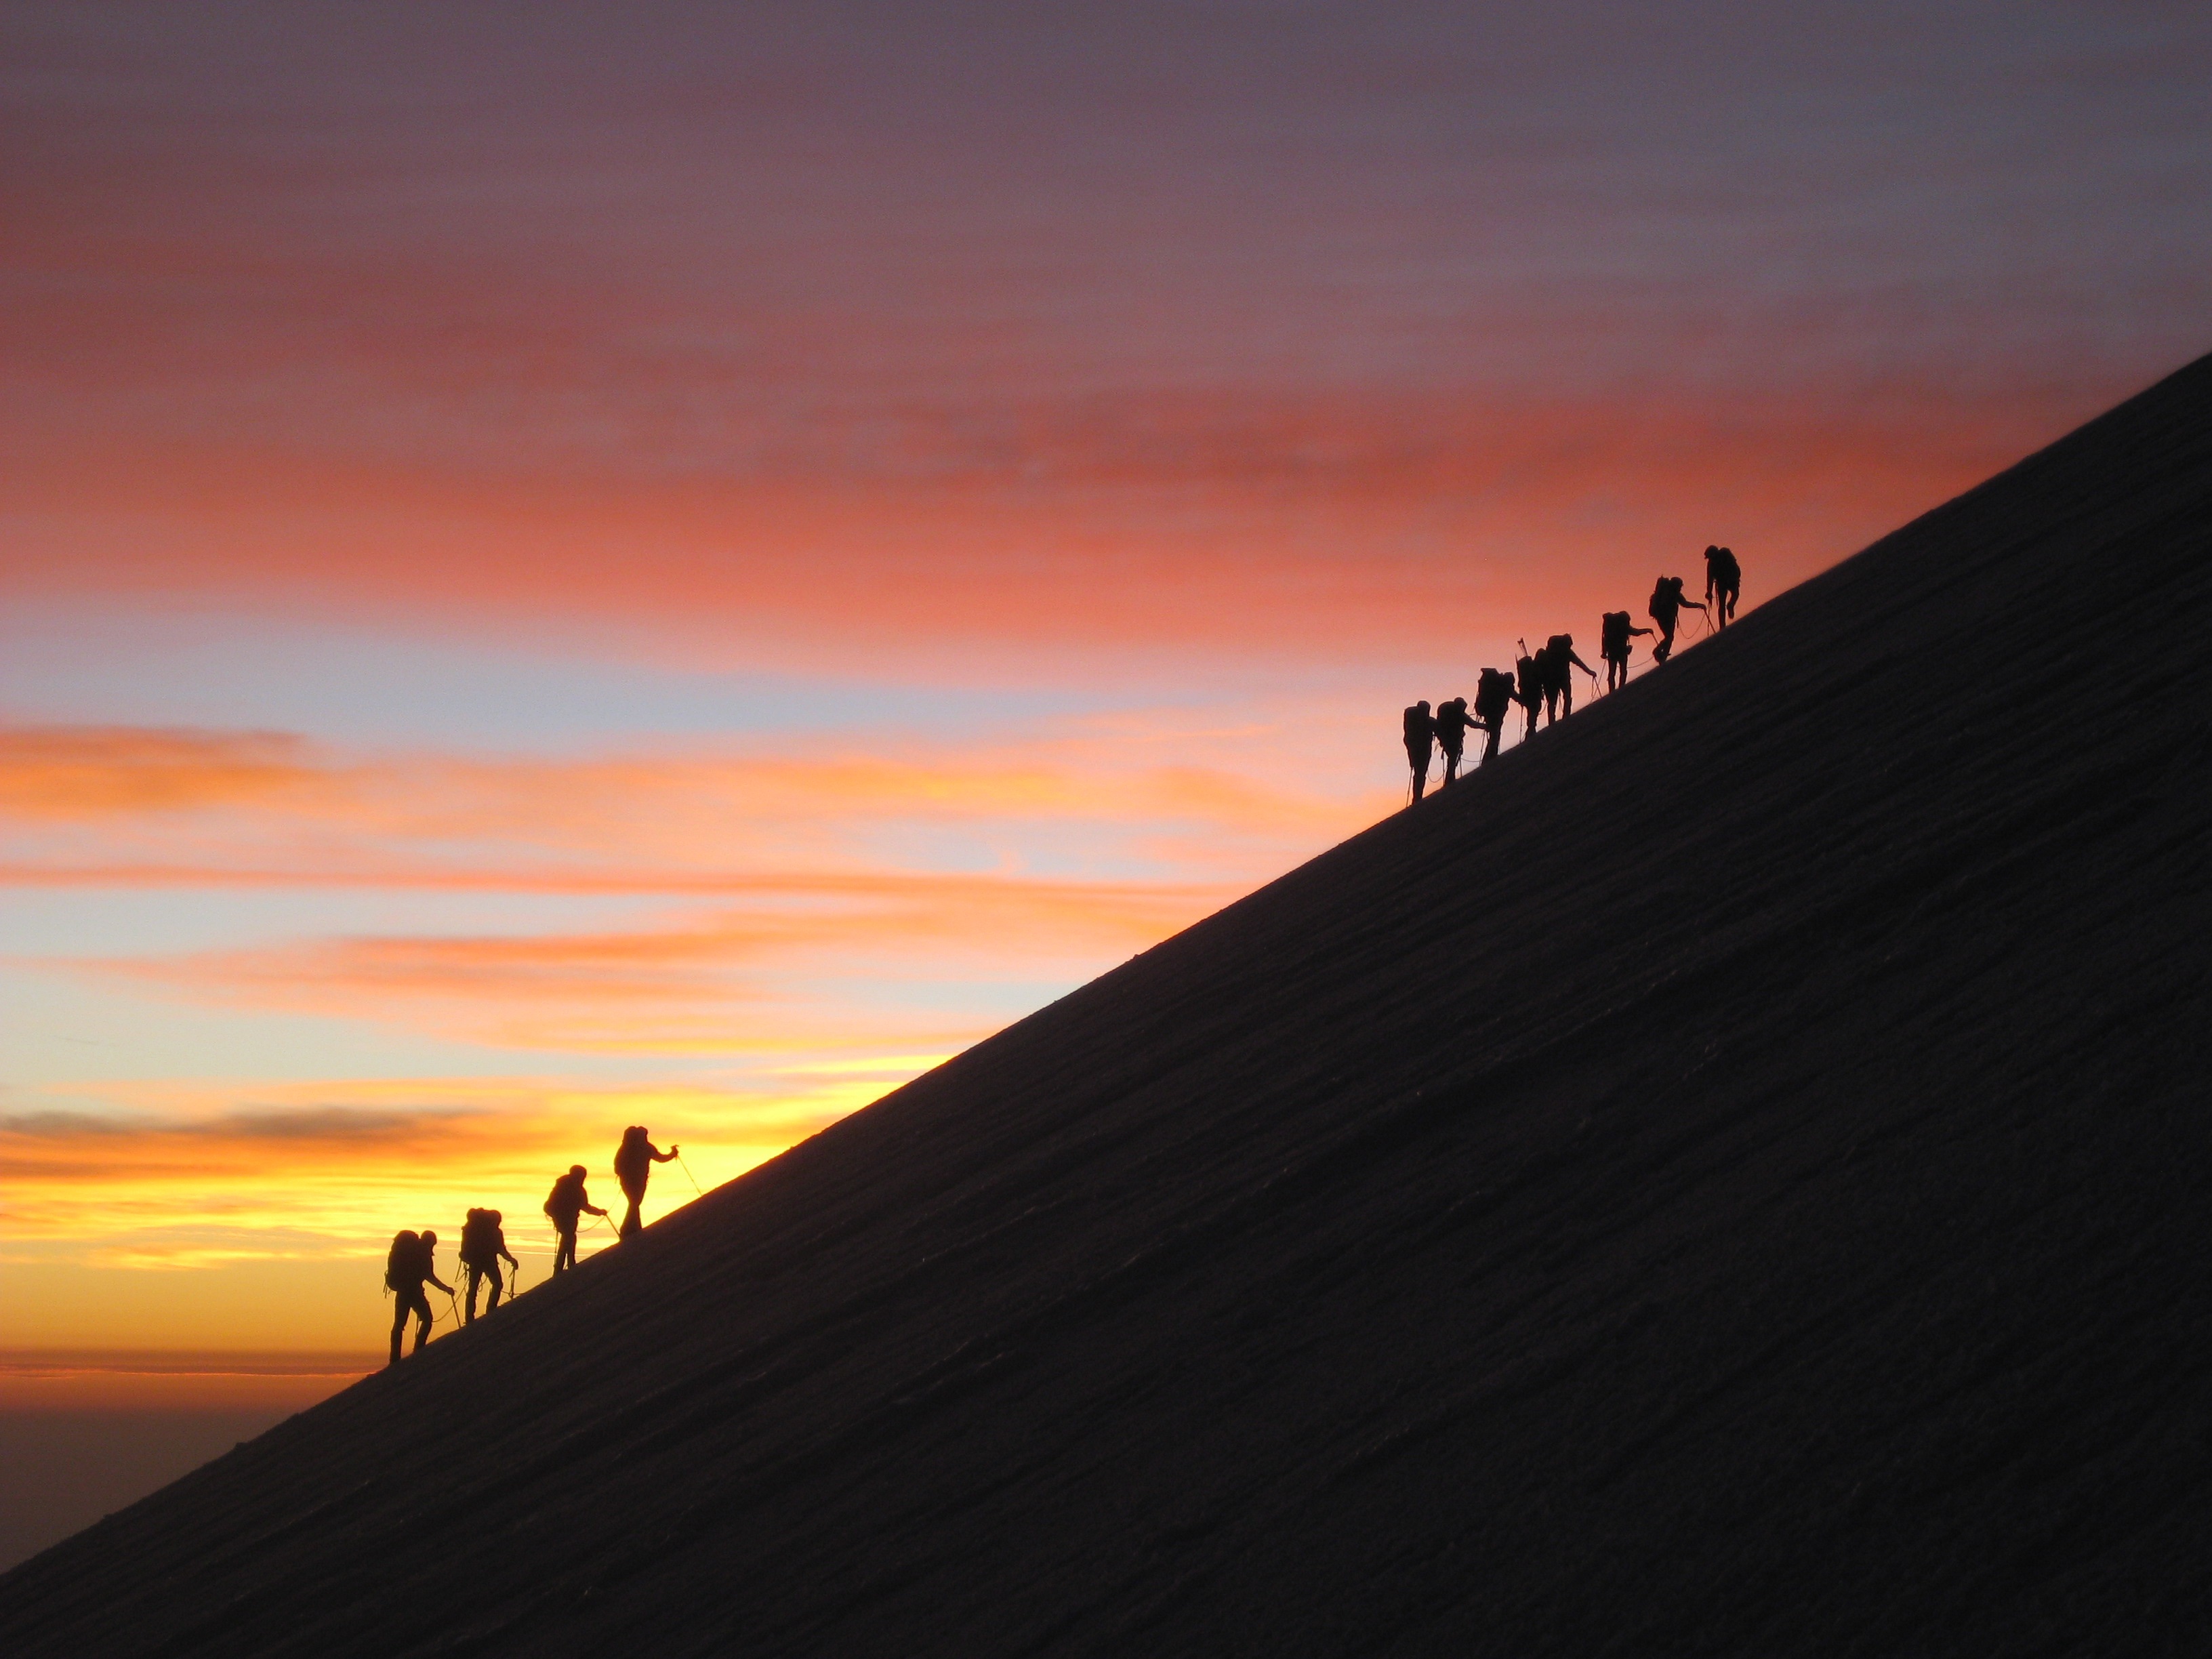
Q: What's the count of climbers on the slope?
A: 12